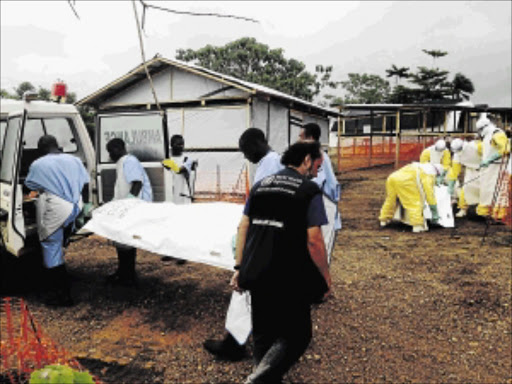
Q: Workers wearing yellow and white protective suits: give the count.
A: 4